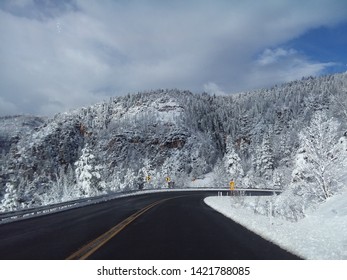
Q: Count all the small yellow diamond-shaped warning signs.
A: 3